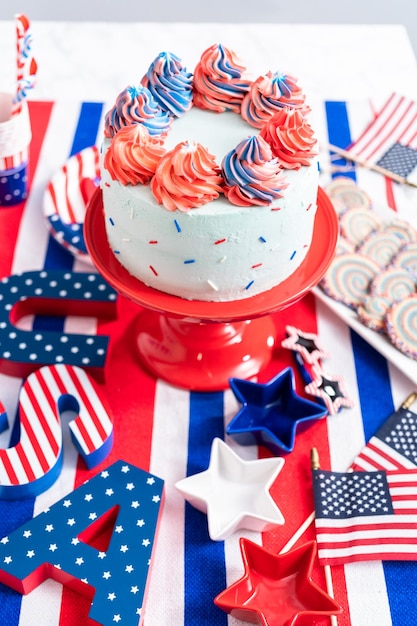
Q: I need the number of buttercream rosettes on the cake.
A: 8